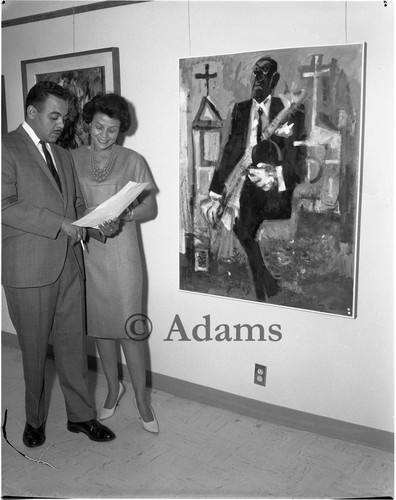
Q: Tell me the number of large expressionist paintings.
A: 1